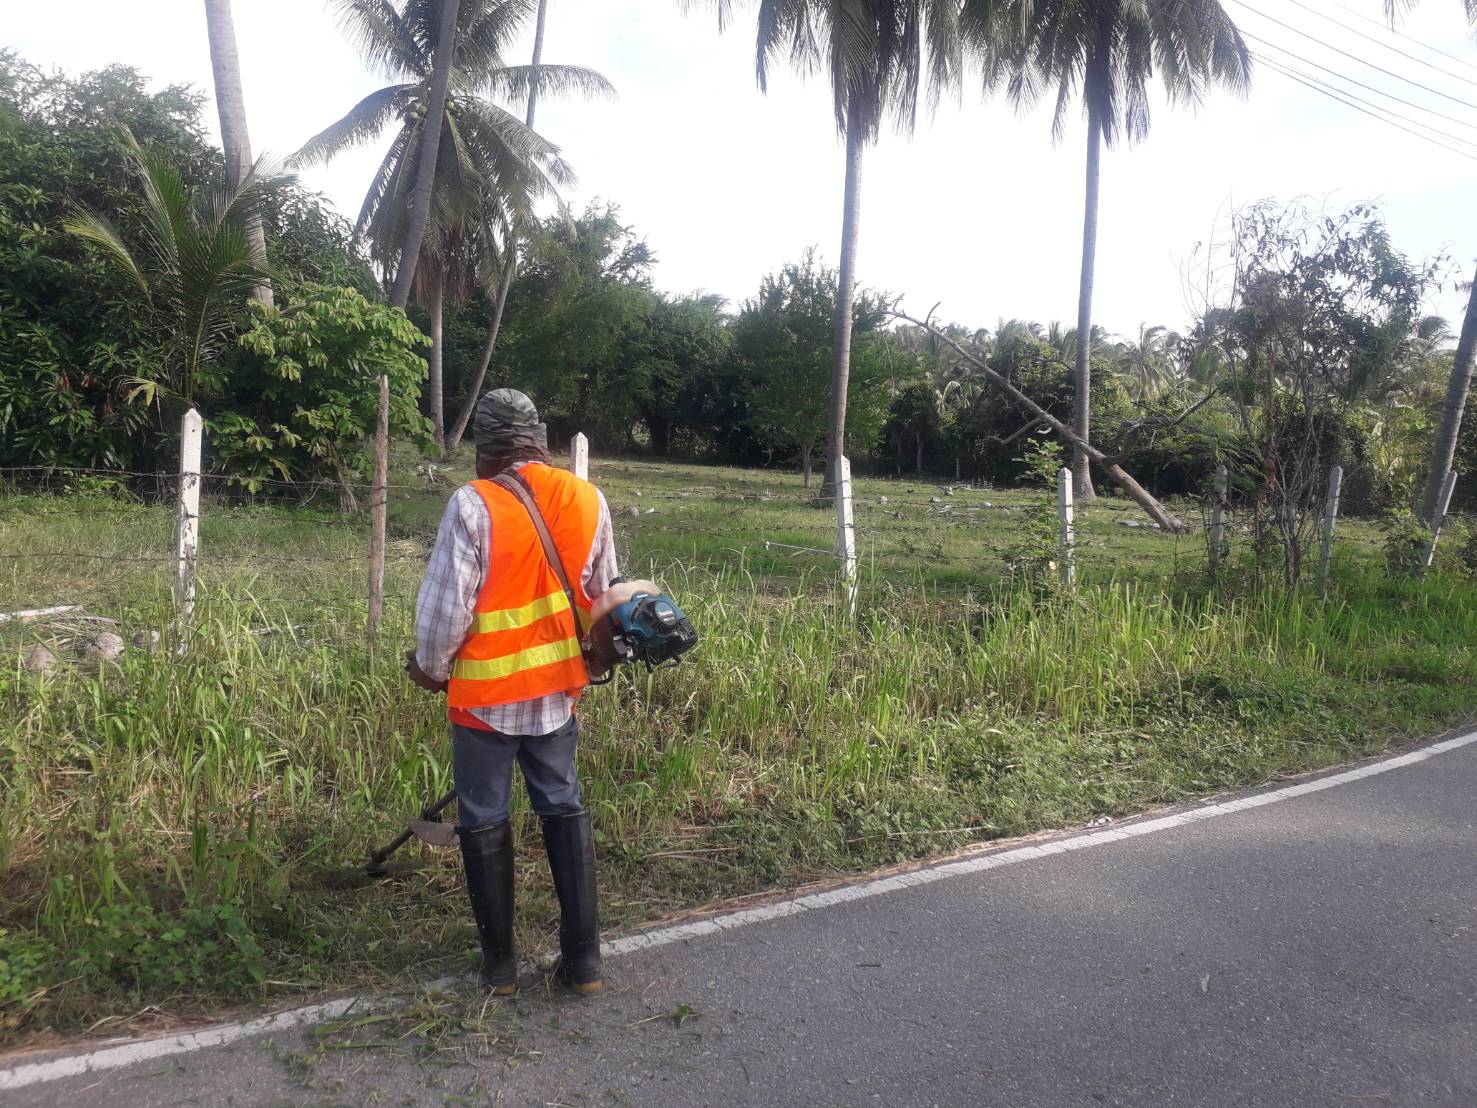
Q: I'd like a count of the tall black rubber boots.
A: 2